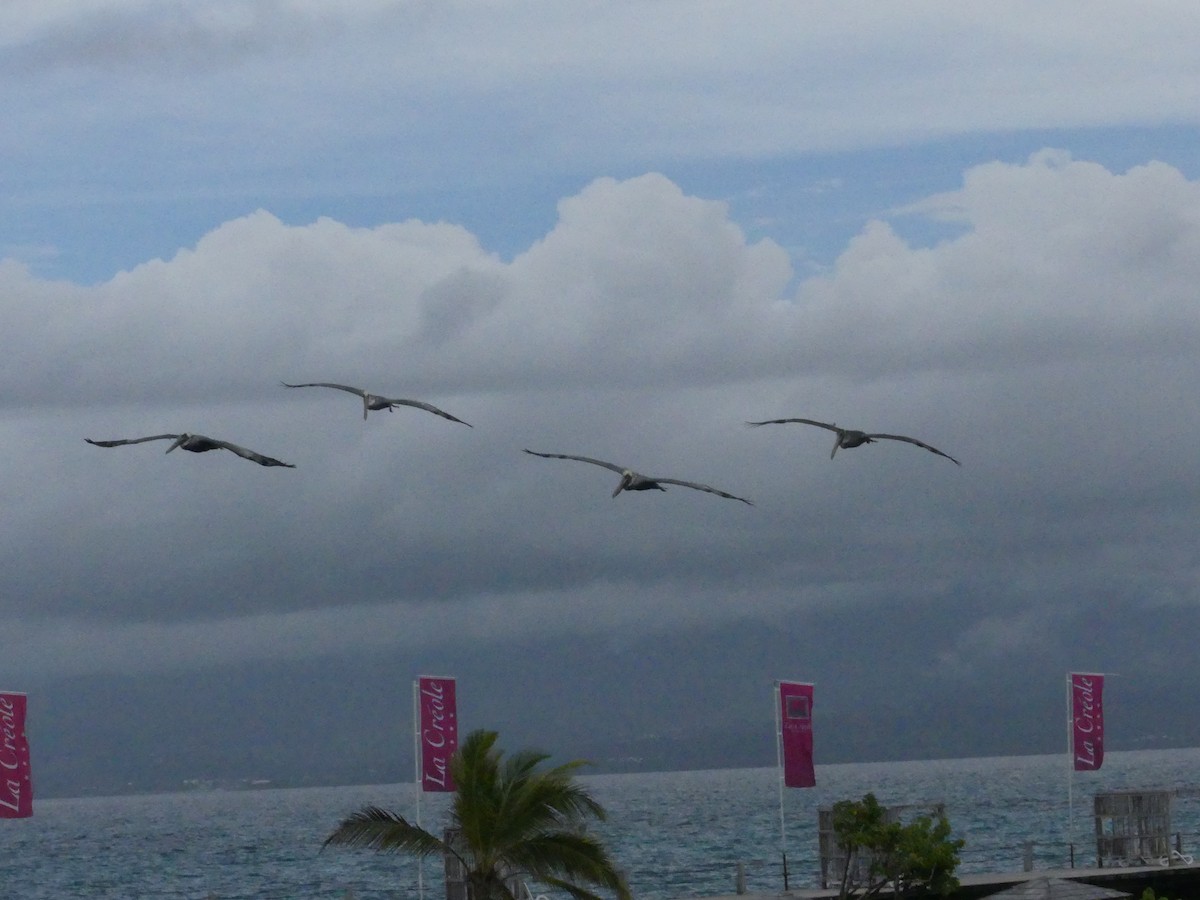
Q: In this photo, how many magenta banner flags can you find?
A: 4